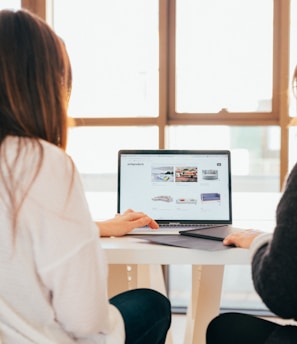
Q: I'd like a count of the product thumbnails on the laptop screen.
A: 6